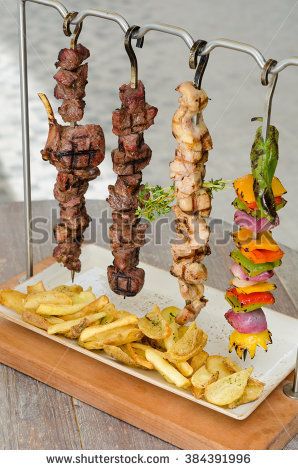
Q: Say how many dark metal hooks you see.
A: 4